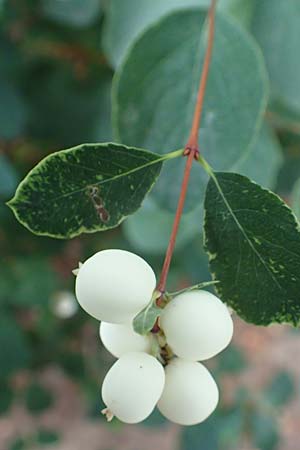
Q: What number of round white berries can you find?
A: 5